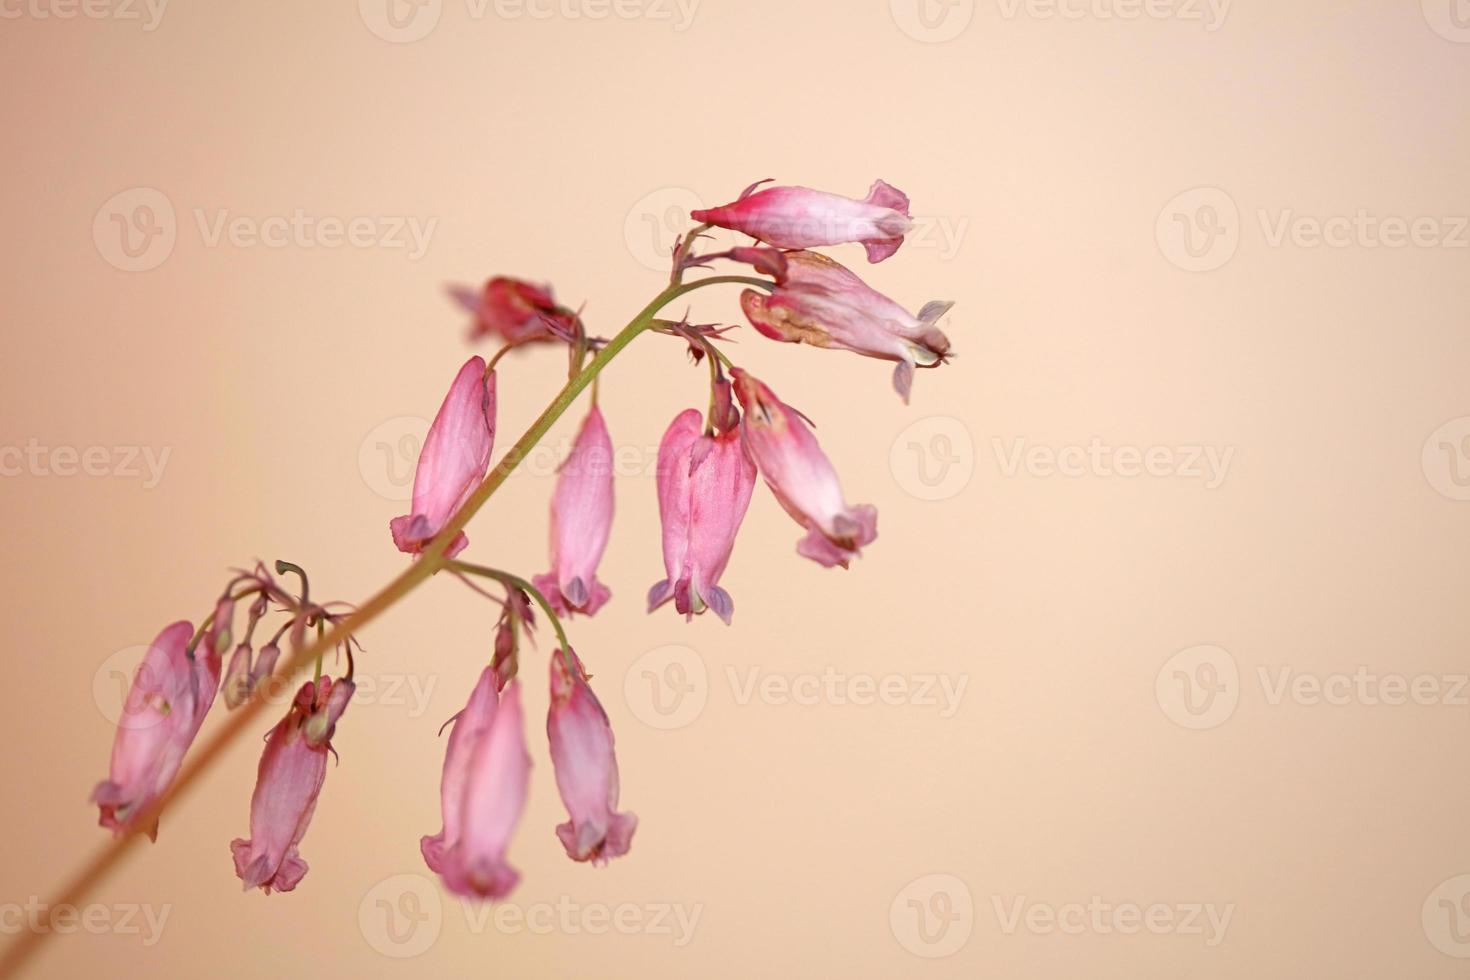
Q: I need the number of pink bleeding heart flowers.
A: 12